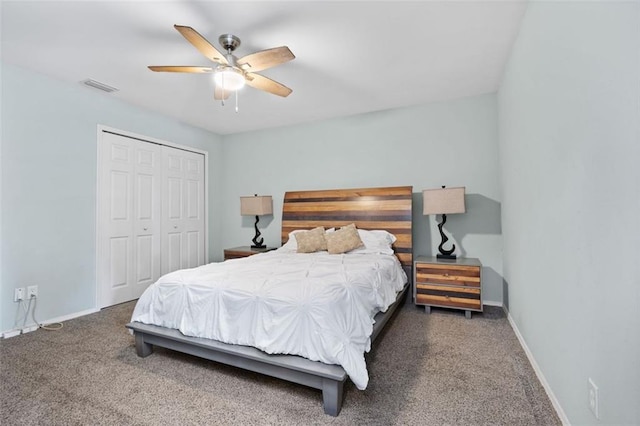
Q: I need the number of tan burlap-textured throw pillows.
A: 2